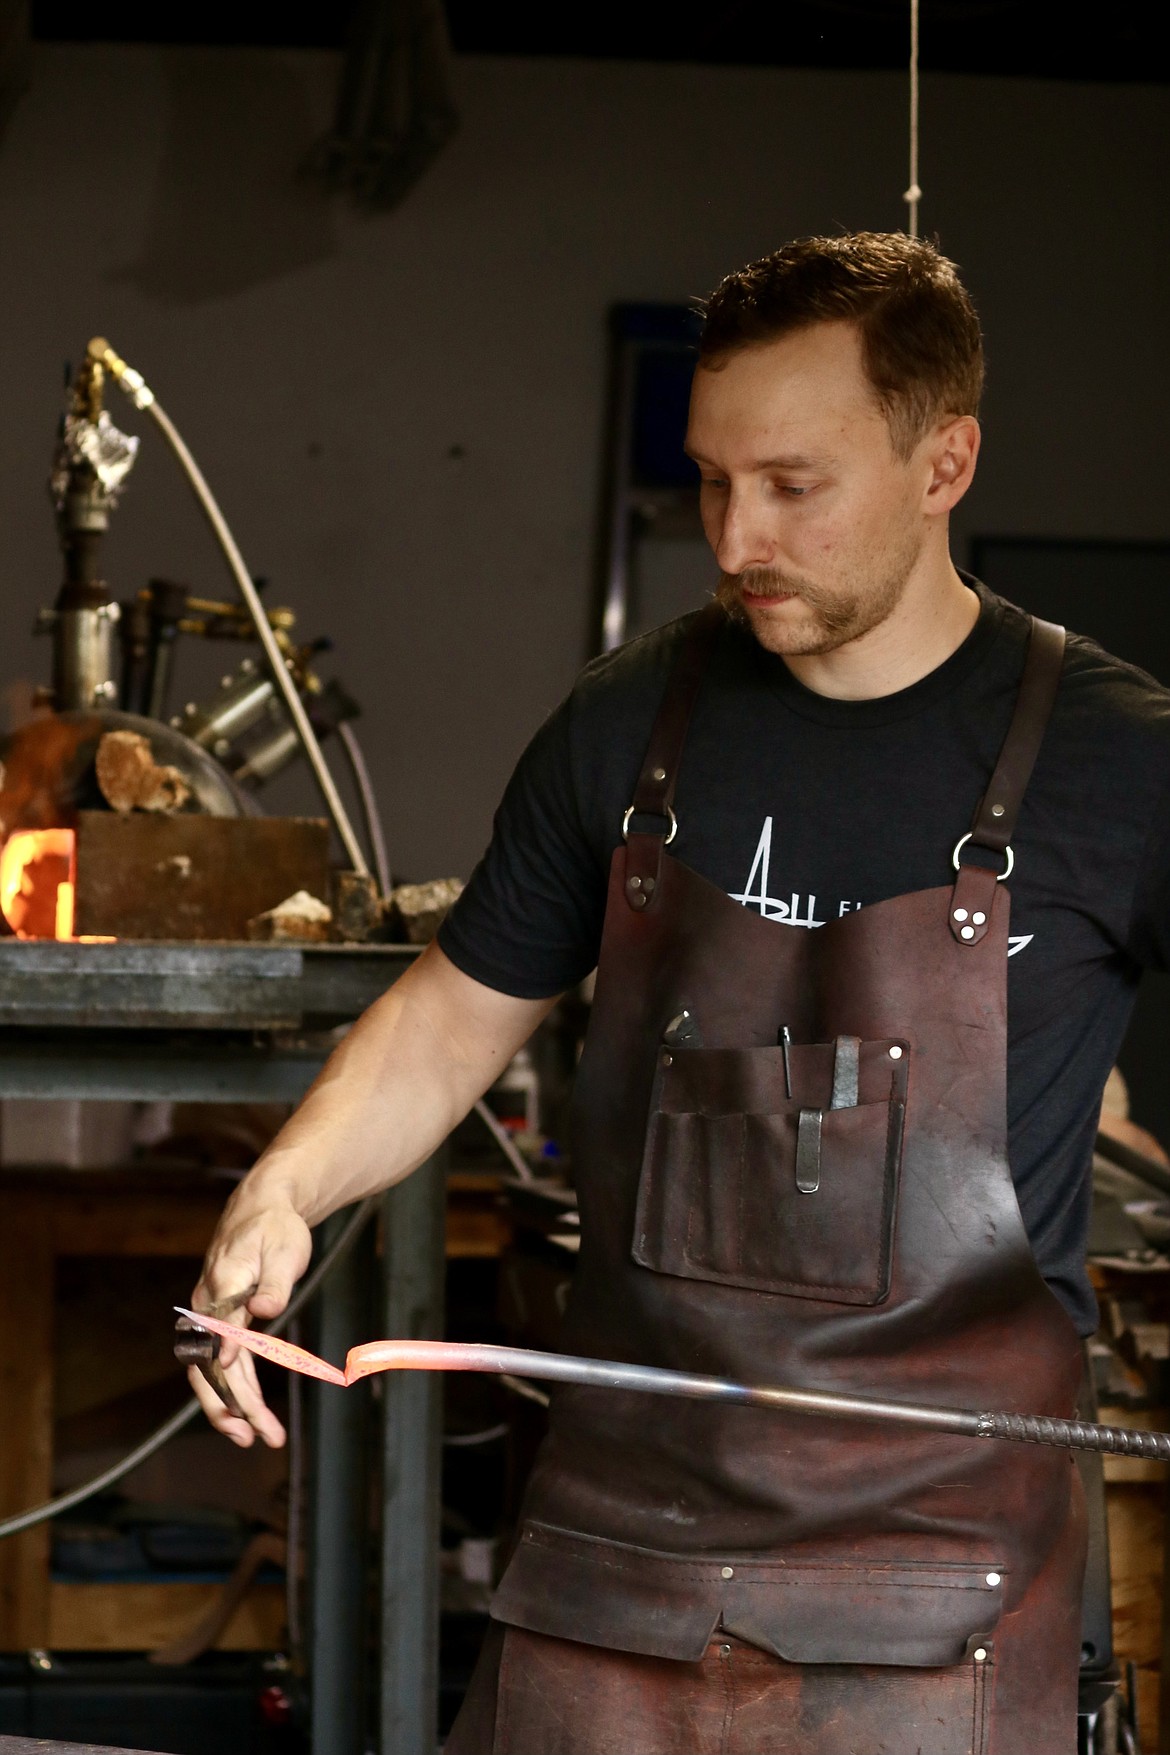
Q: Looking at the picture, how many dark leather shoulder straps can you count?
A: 2